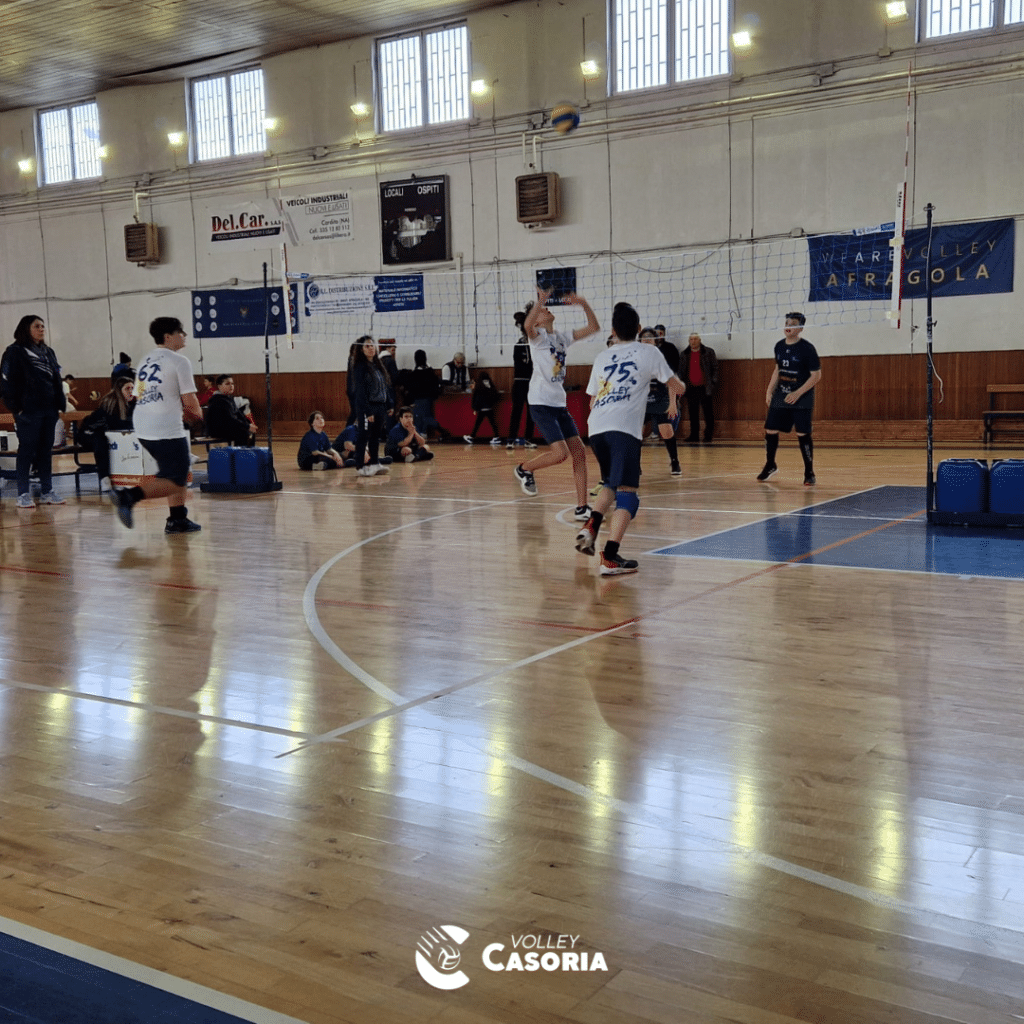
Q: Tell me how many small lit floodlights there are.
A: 9